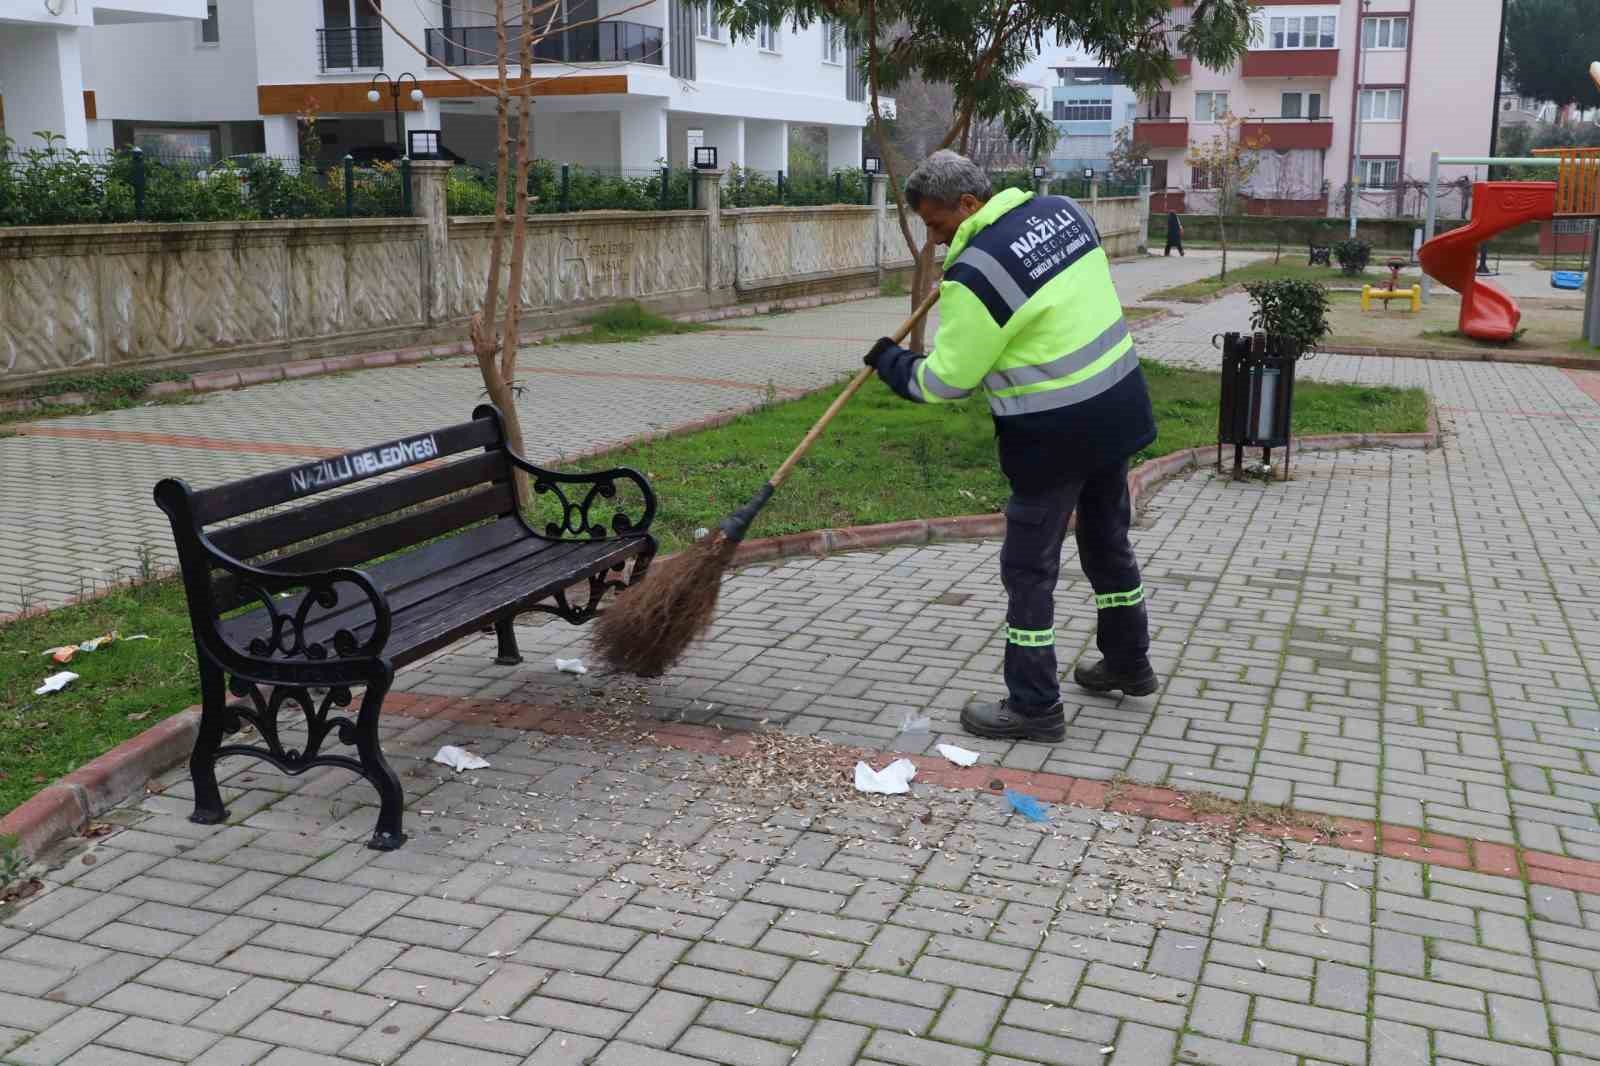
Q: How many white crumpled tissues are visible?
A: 5